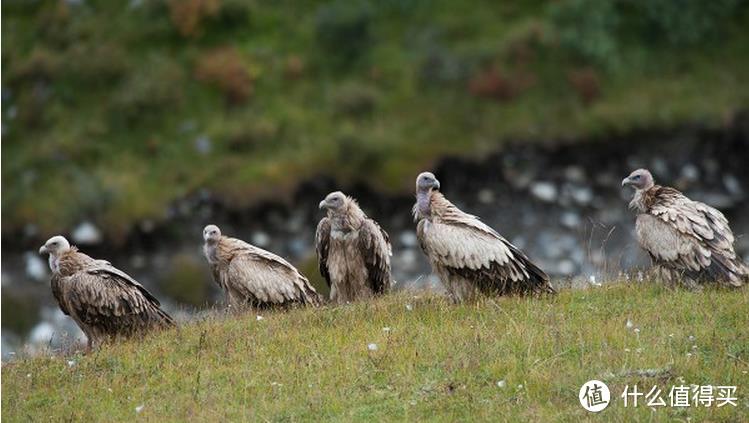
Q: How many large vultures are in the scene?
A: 5